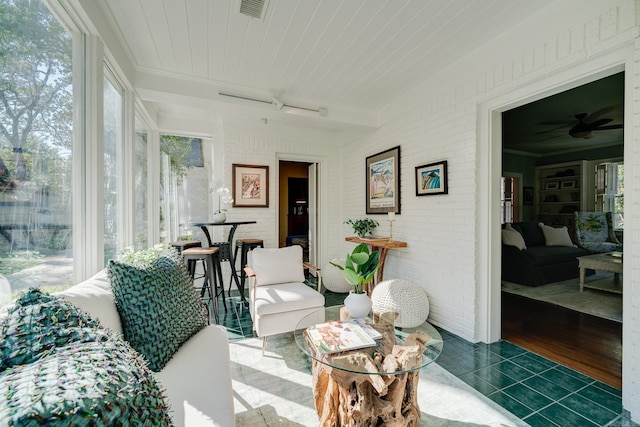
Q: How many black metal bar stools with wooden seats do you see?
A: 3